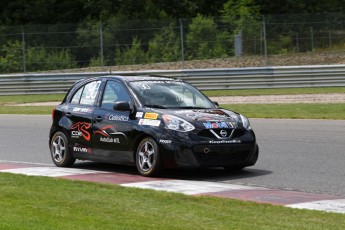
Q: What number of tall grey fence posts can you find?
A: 4